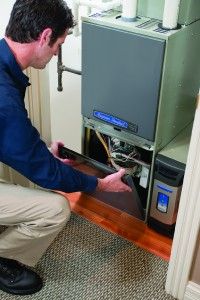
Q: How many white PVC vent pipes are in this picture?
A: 2